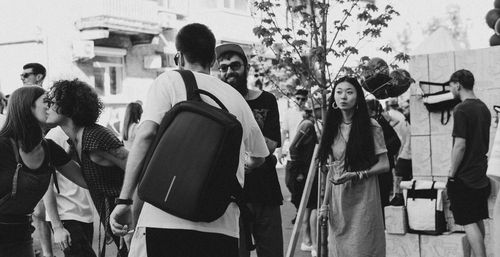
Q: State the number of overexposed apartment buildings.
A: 1